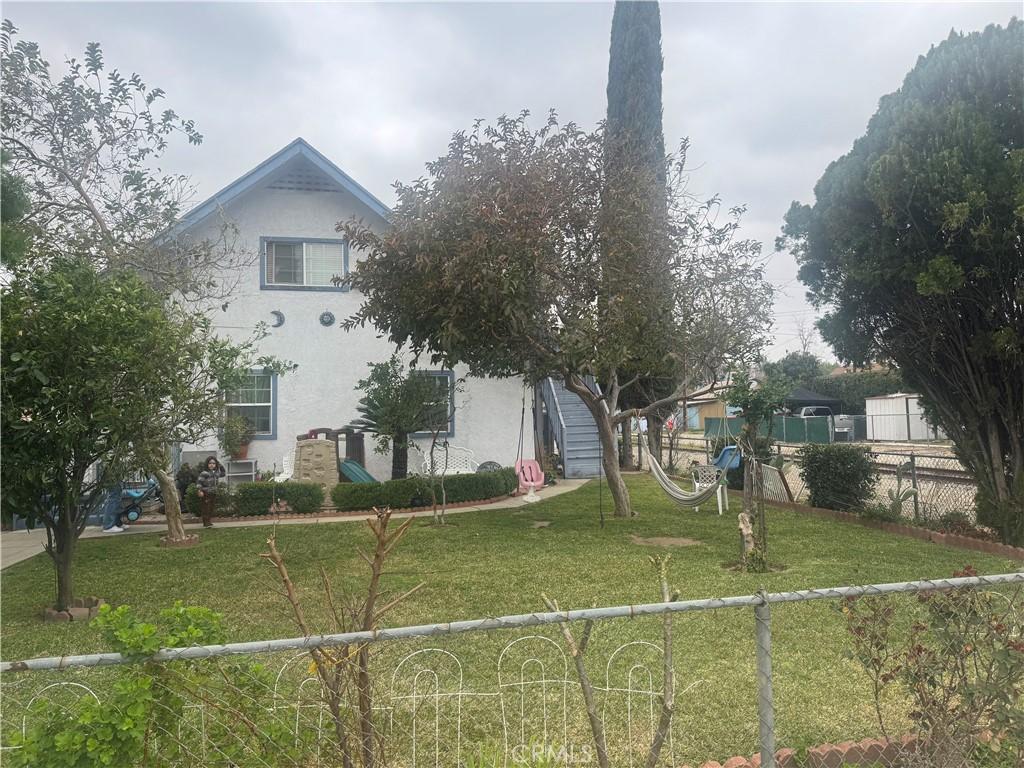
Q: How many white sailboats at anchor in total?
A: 0